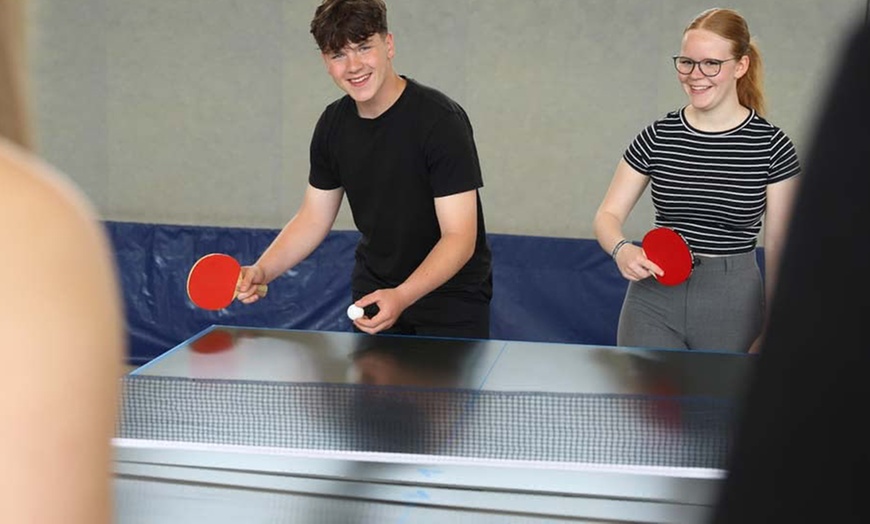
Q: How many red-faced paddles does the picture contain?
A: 2